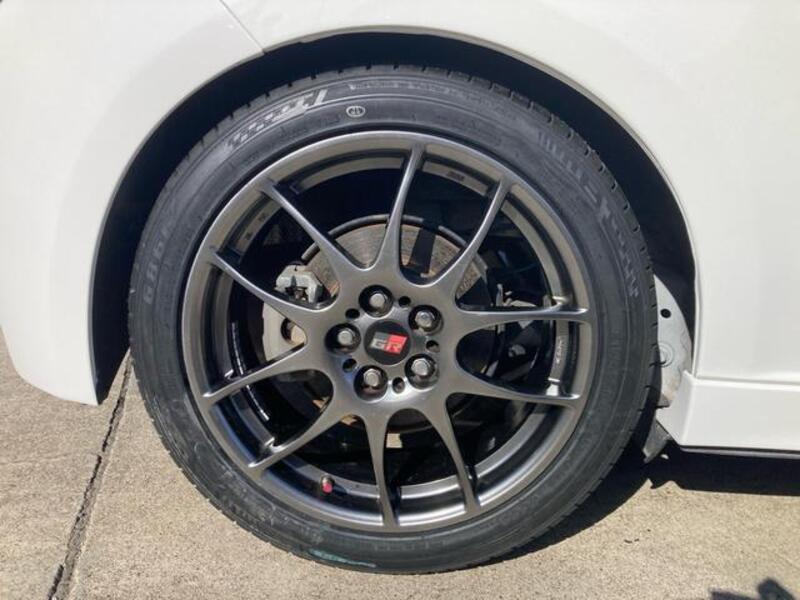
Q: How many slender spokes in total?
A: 10